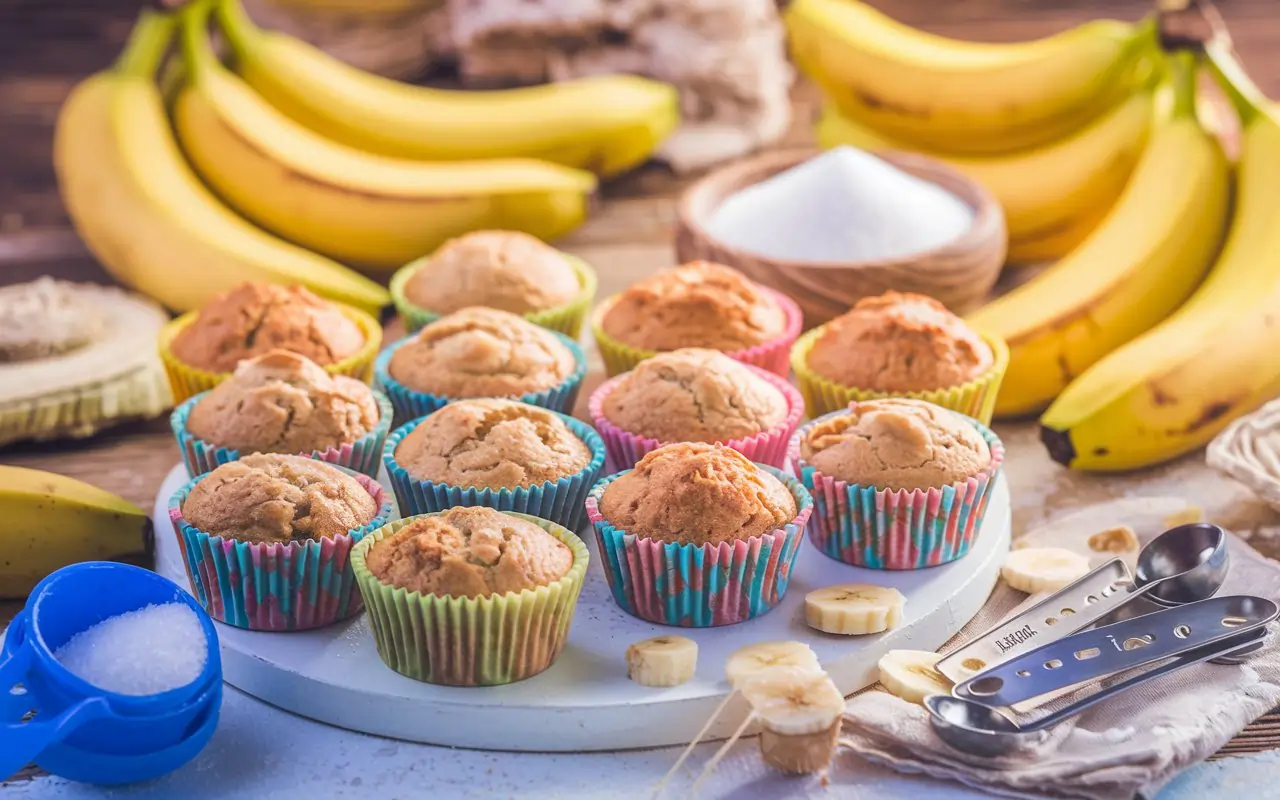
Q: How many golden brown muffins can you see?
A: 12